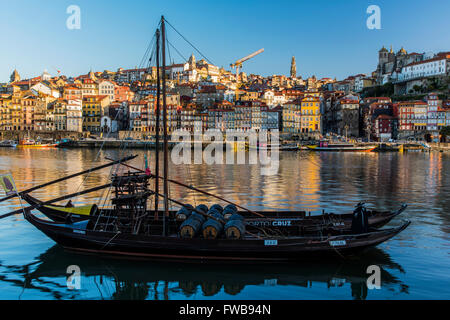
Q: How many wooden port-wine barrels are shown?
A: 7